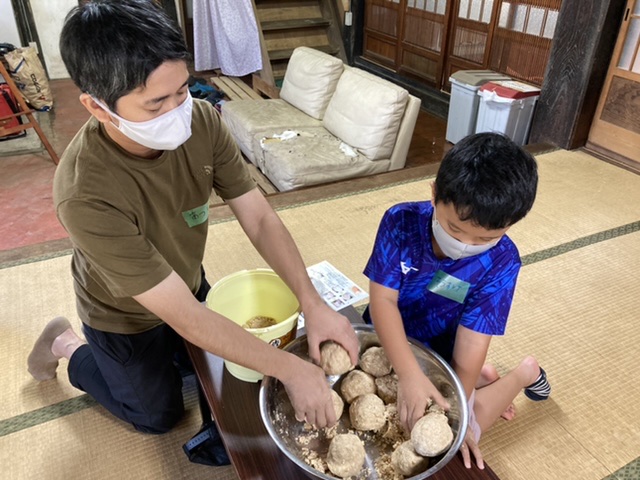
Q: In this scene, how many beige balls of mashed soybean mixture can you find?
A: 9